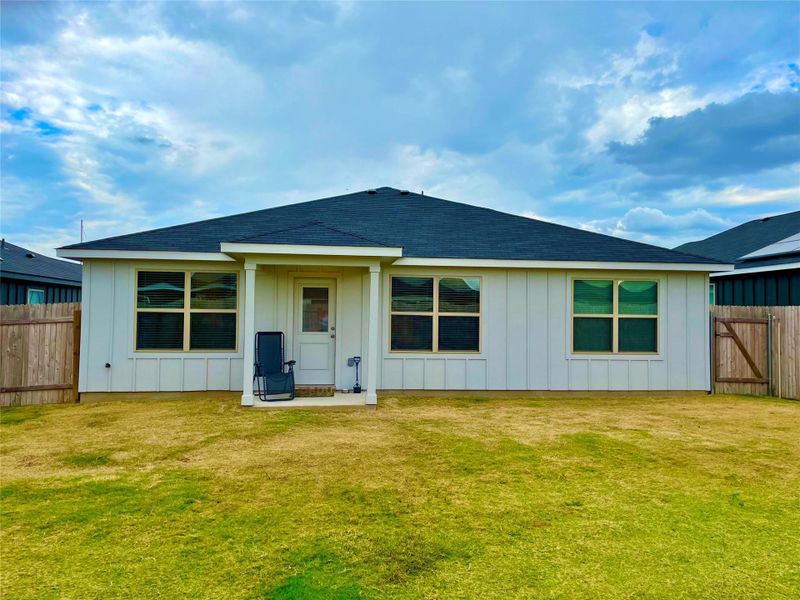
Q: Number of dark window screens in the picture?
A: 6